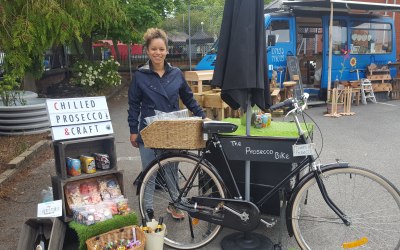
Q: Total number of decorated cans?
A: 3